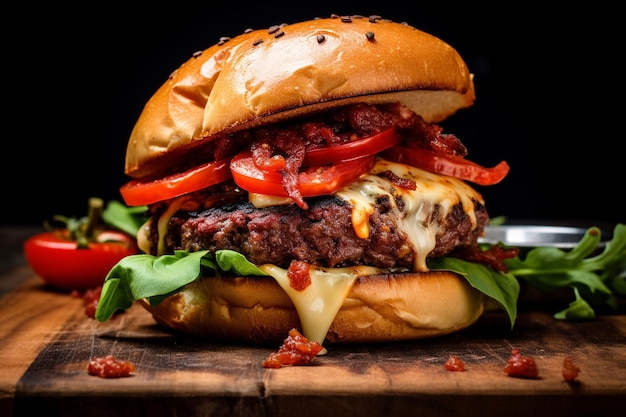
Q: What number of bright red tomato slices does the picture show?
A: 4